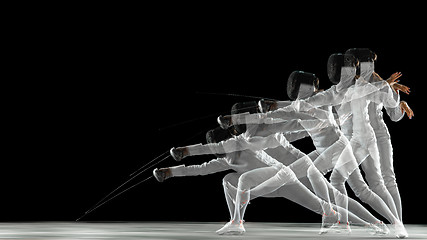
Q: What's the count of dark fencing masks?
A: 5